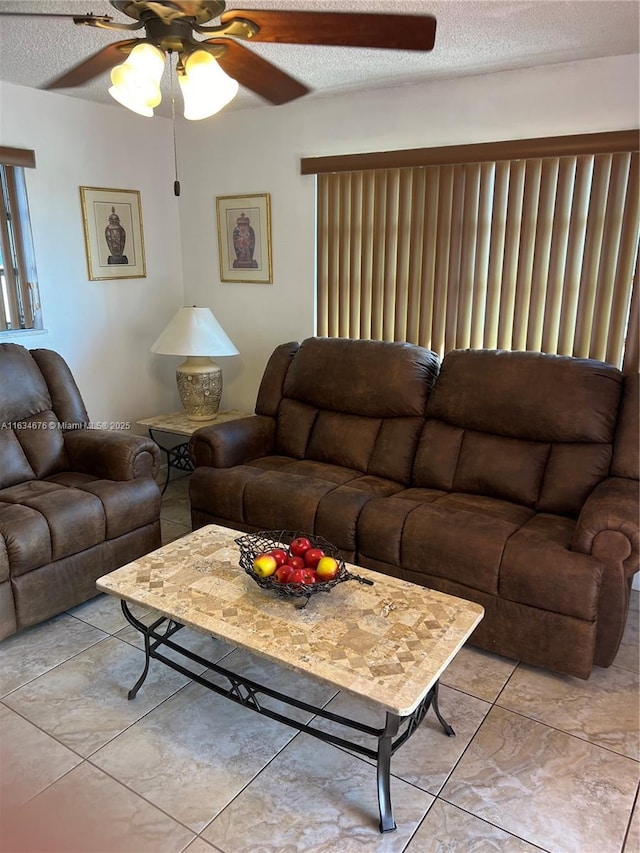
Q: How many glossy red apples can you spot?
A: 7